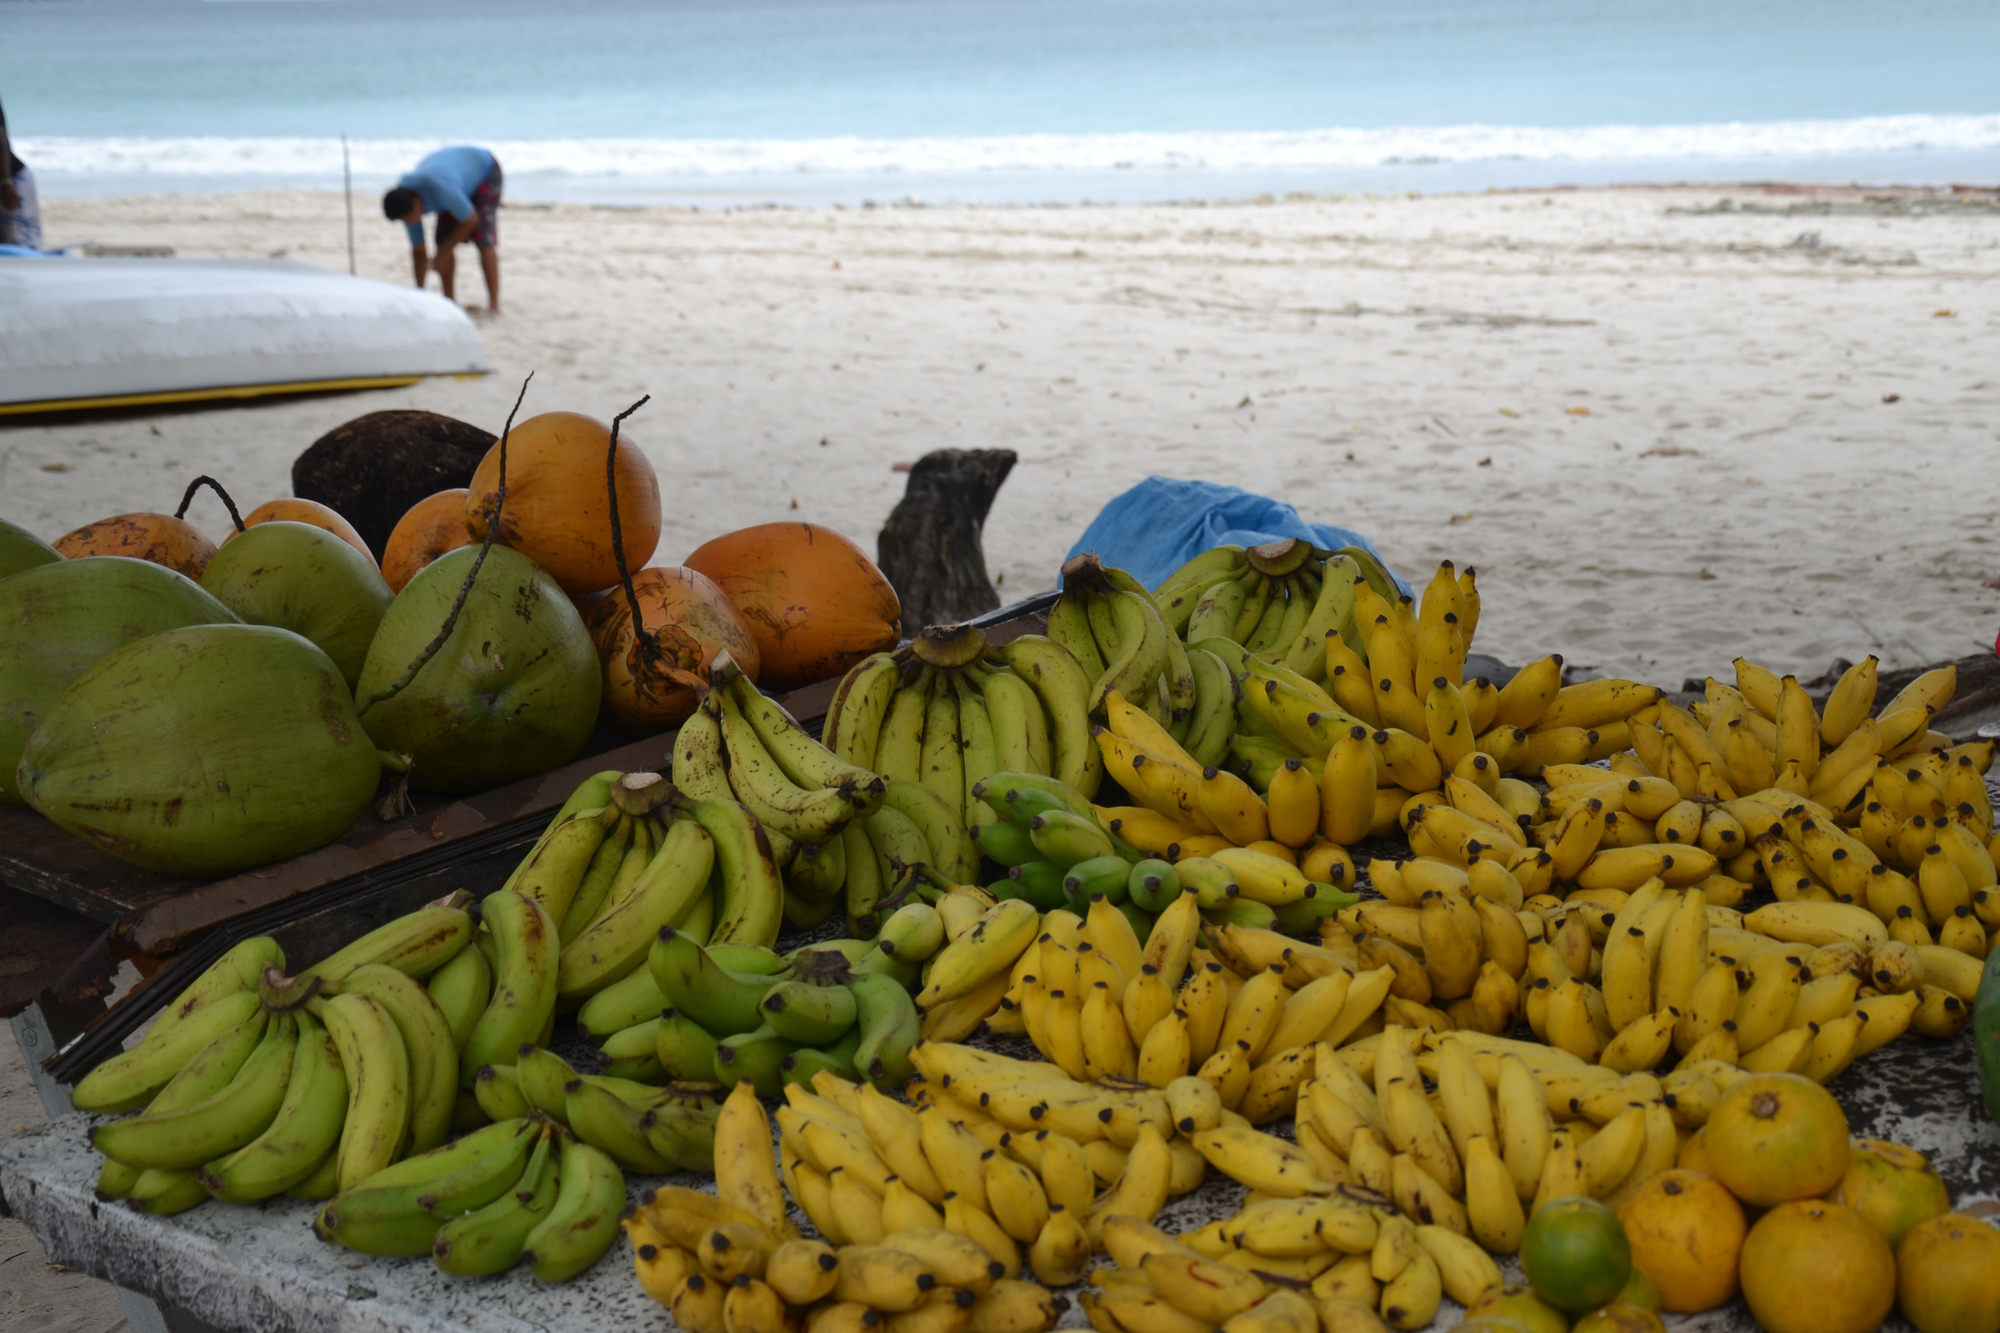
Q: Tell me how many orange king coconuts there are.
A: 6